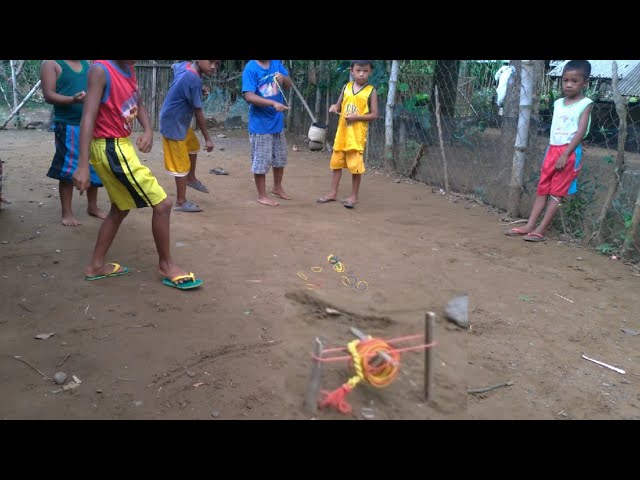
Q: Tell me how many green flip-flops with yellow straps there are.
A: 2